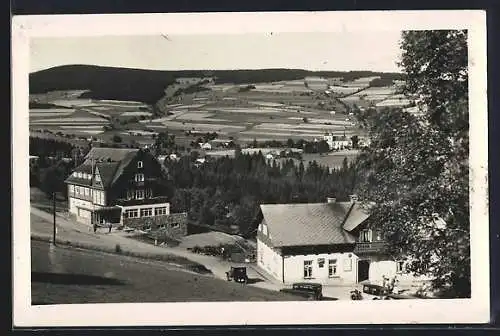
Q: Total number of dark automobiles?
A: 3